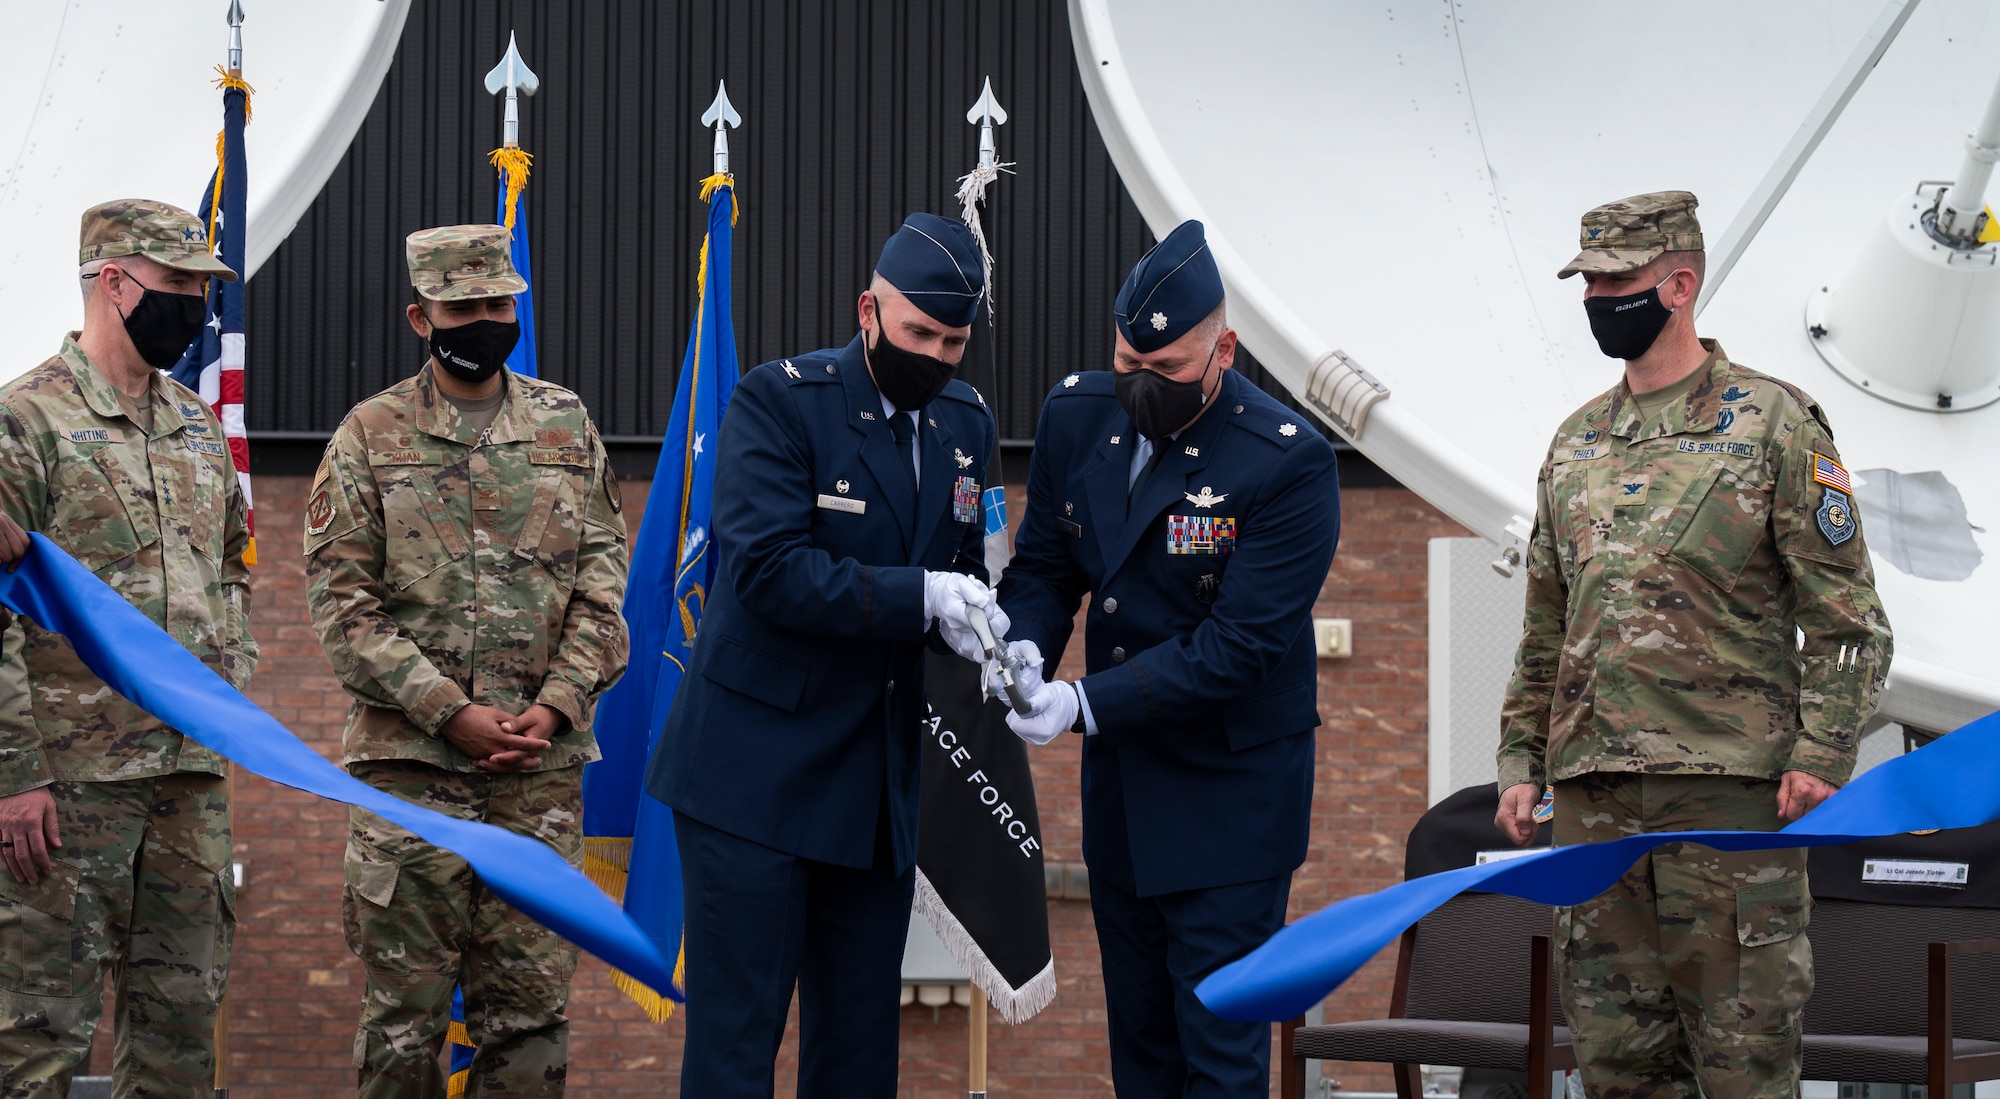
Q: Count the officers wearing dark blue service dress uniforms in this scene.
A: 2